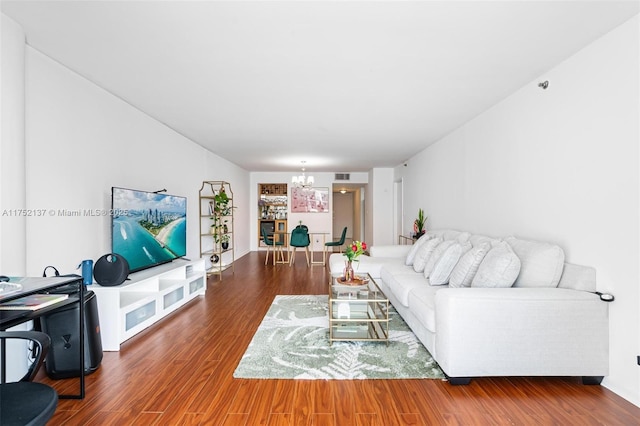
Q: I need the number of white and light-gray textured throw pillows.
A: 6